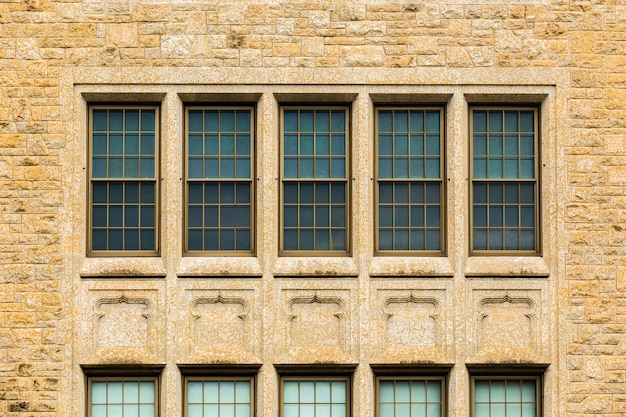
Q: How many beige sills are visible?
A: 5